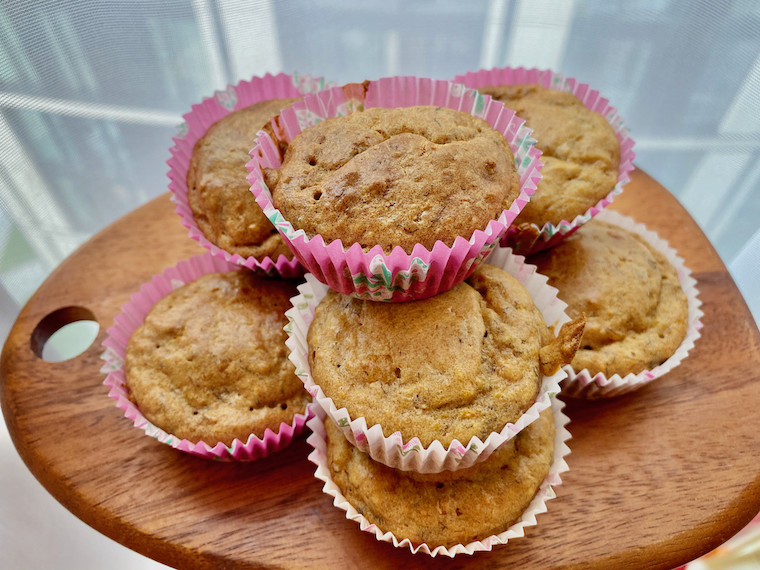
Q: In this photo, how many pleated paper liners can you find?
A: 7